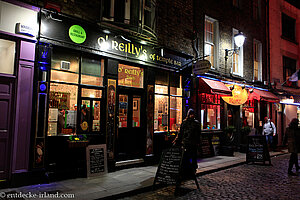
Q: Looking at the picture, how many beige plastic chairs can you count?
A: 0